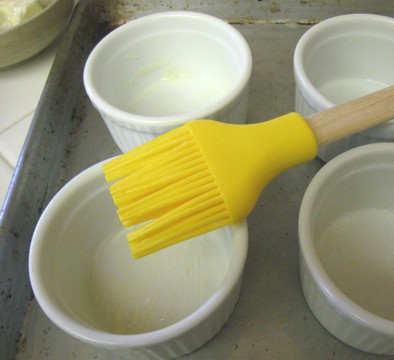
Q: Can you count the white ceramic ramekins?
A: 4